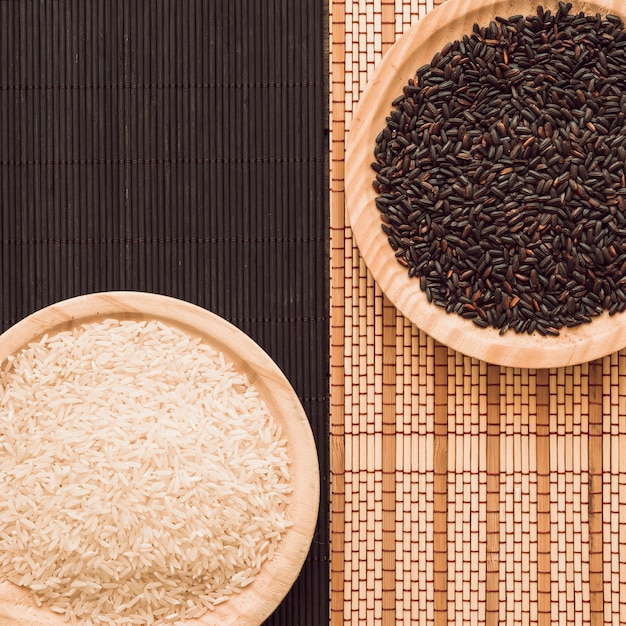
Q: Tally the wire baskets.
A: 0